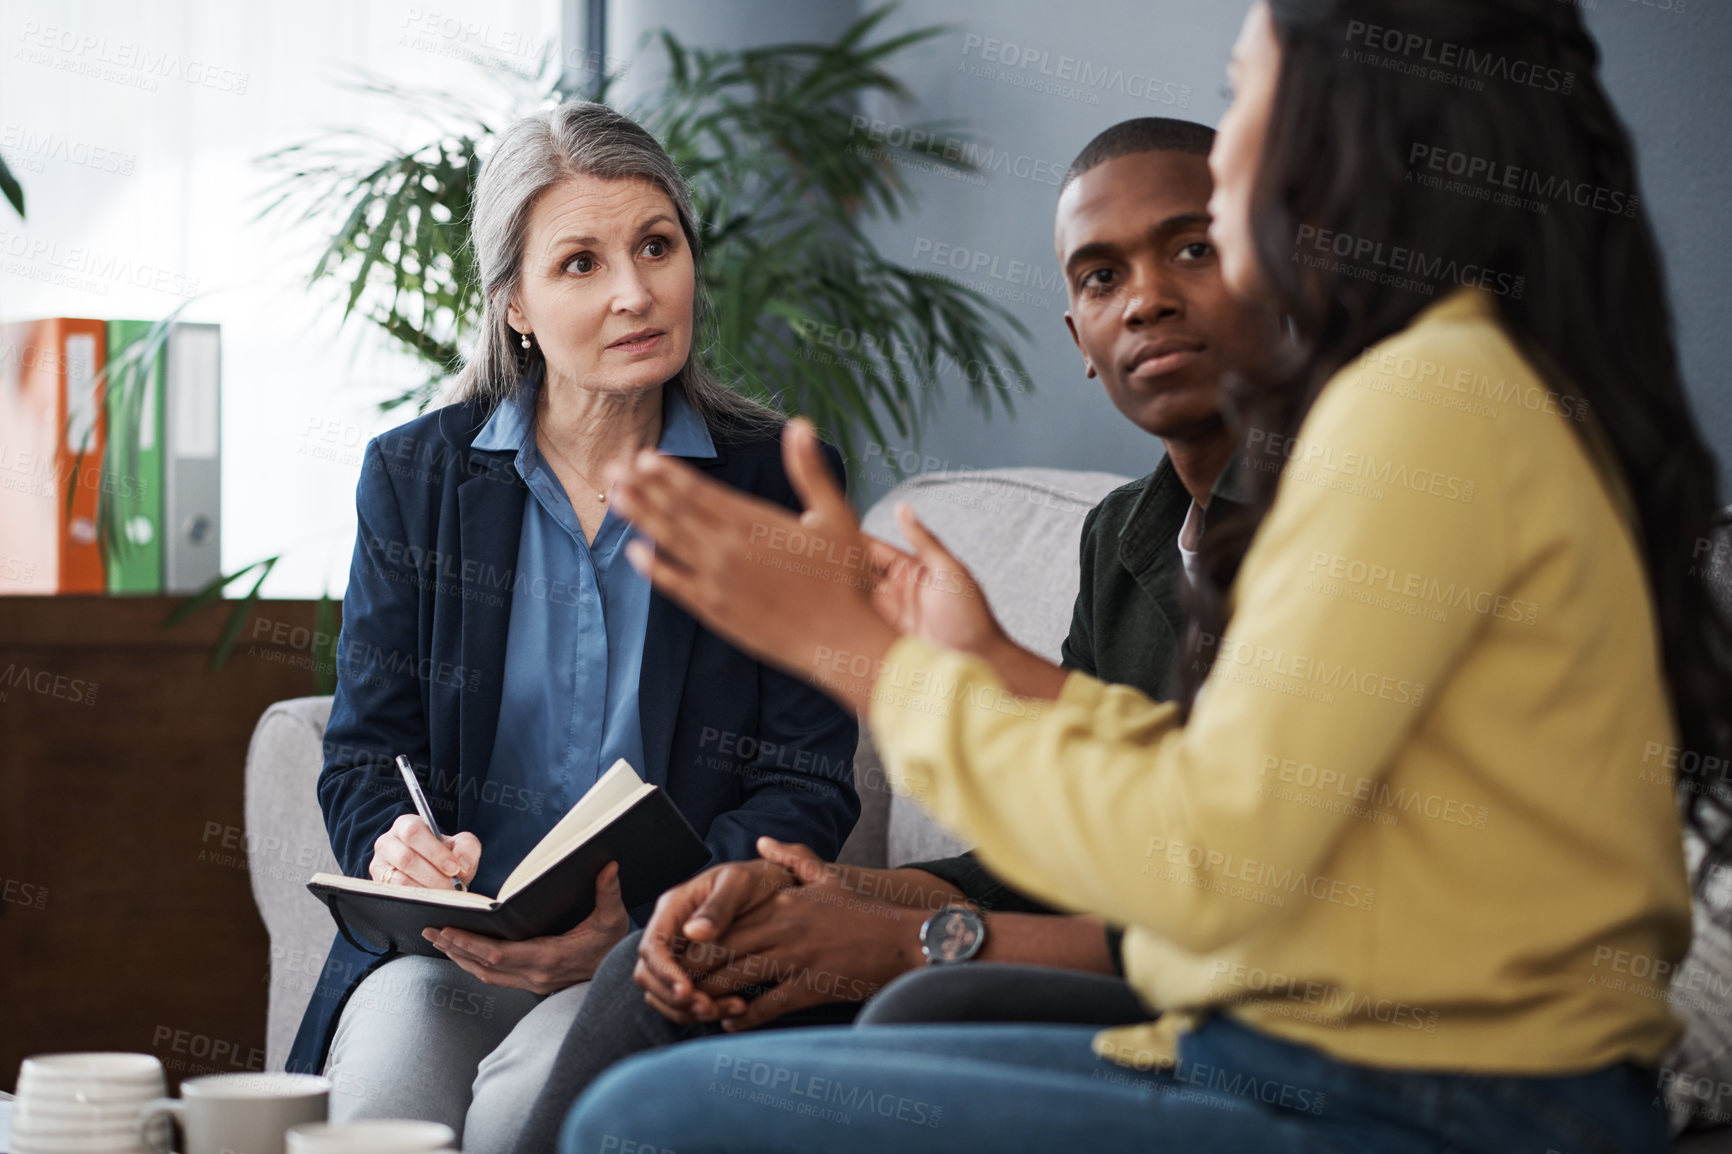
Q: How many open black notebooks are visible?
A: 1